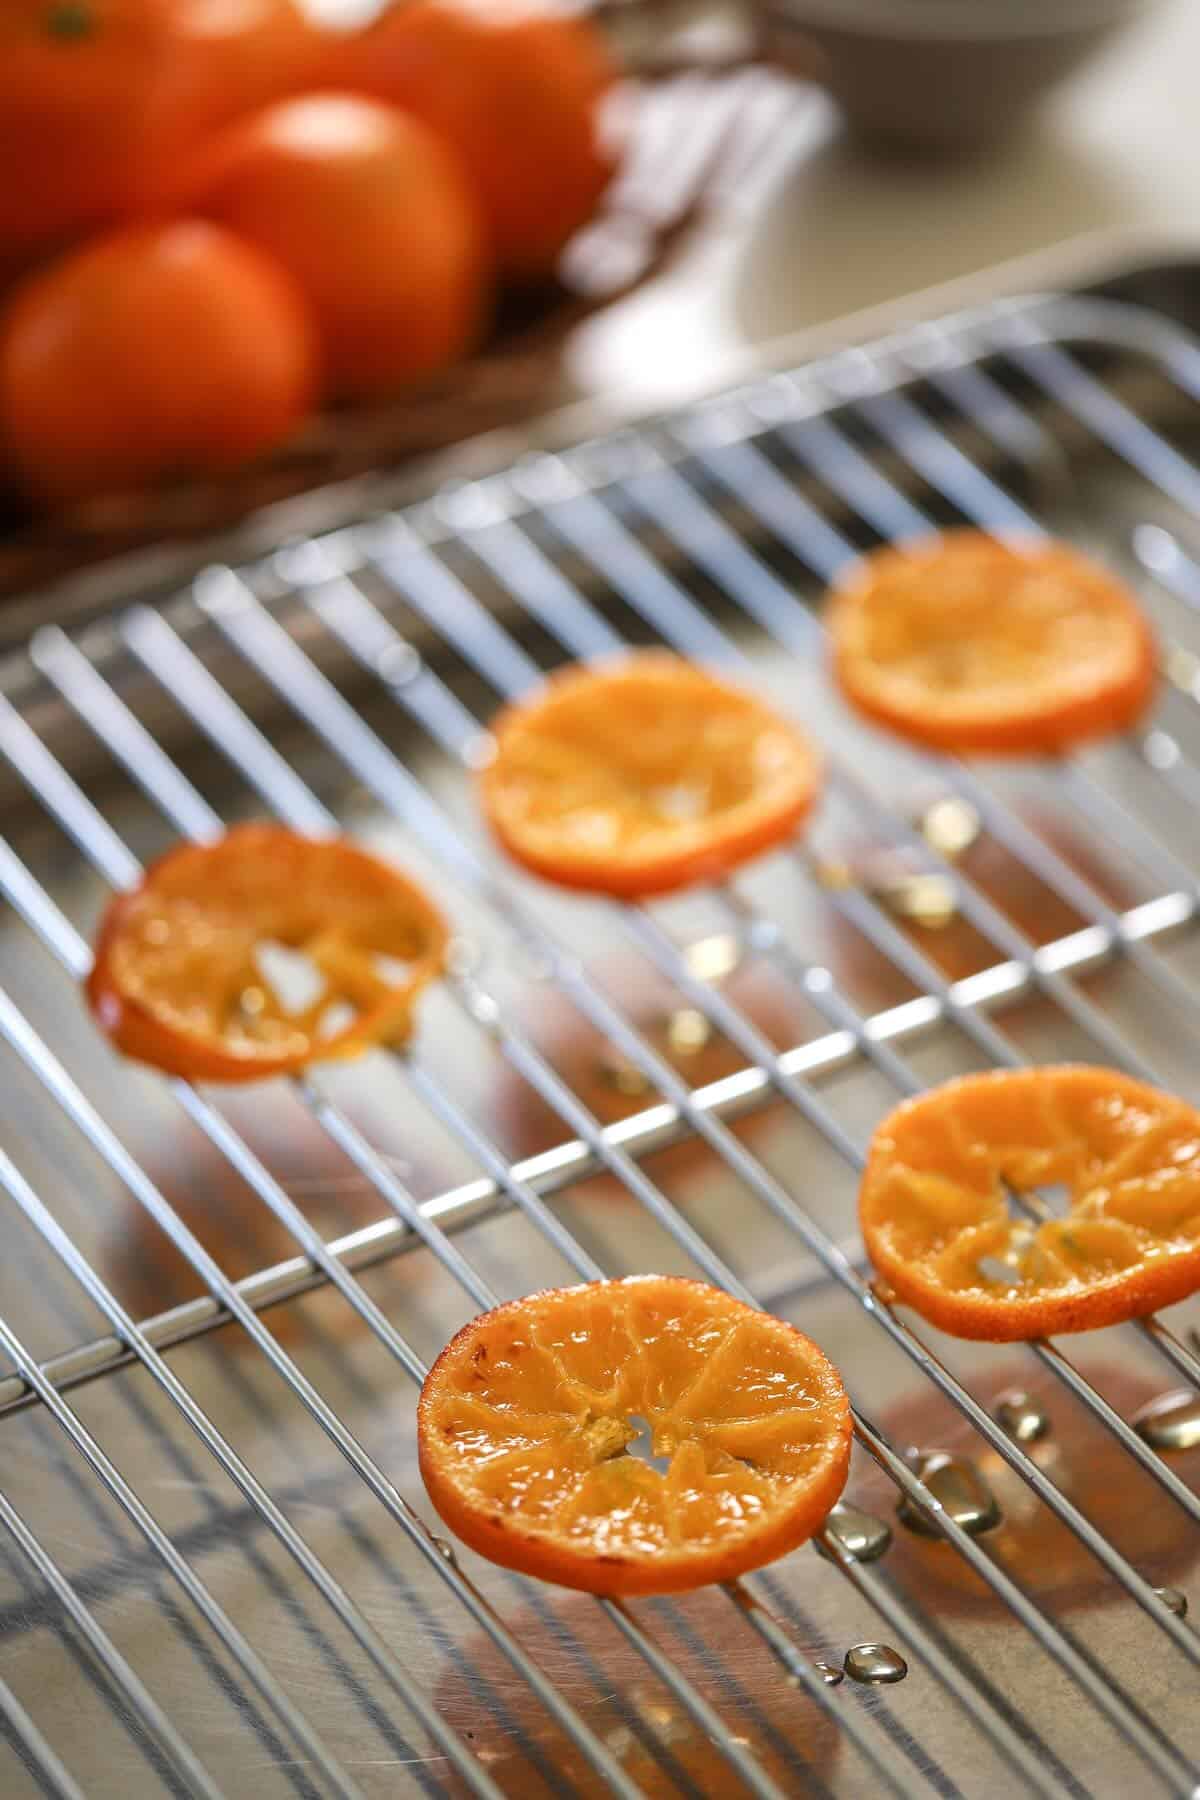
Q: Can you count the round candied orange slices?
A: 5